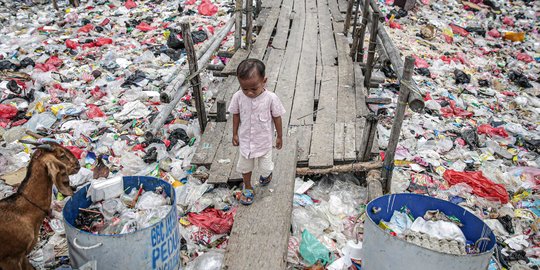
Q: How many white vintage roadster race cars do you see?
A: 0